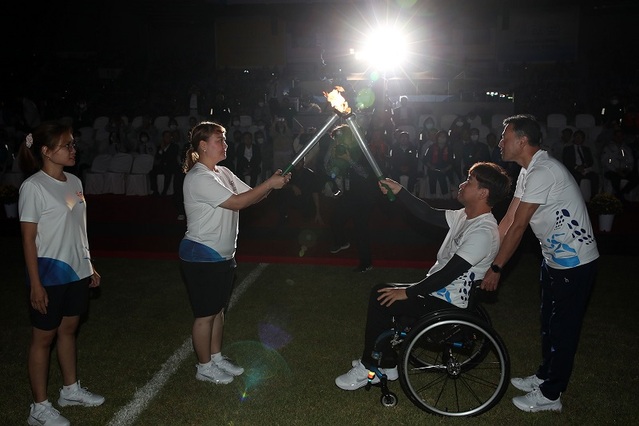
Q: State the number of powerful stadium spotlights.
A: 1